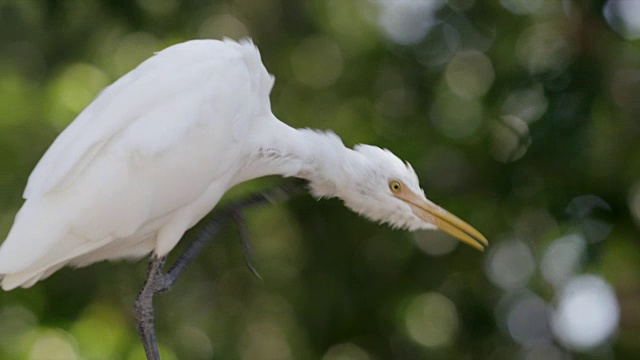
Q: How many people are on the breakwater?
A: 0